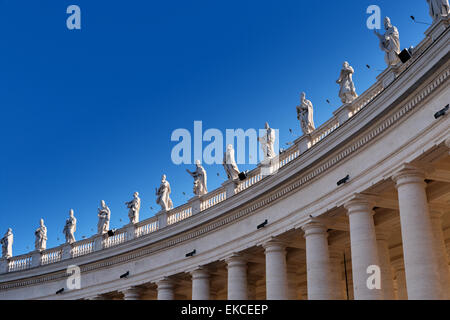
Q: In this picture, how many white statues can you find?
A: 13